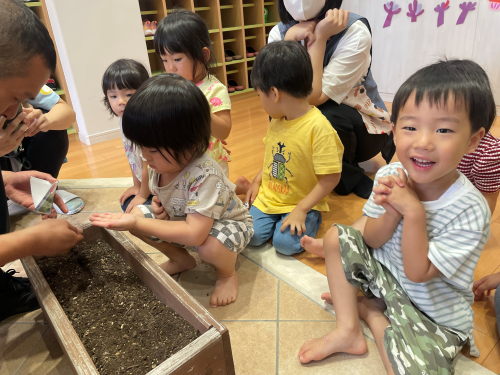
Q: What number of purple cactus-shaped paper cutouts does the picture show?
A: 4